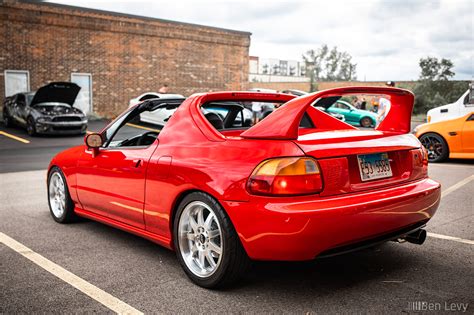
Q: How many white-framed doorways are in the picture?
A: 2